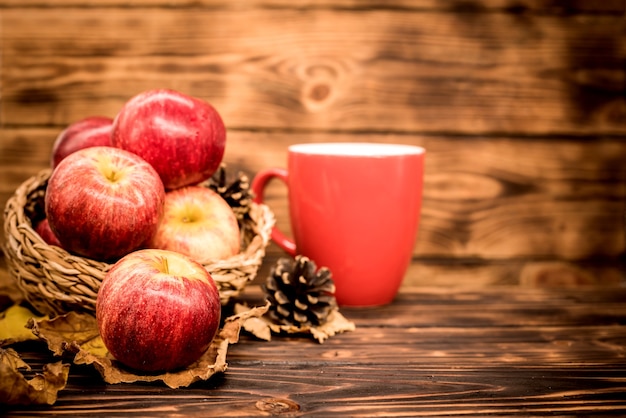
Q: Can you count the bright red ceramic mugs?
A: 1